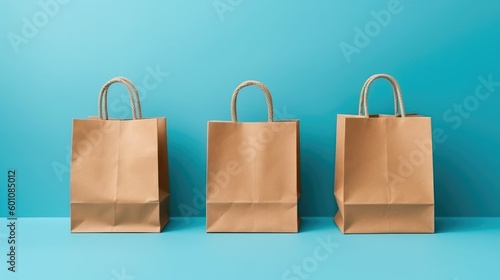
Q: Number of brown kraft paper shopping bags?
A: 3